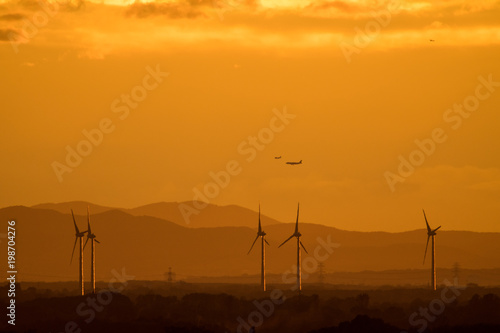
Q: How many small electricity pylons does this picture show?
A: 3